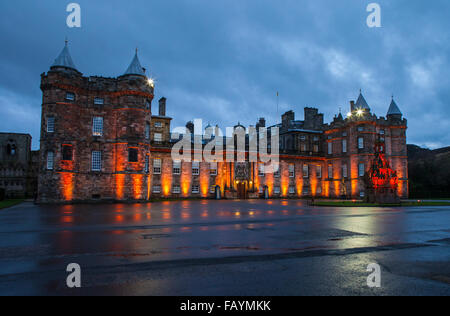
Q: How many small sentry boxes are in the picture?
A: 2